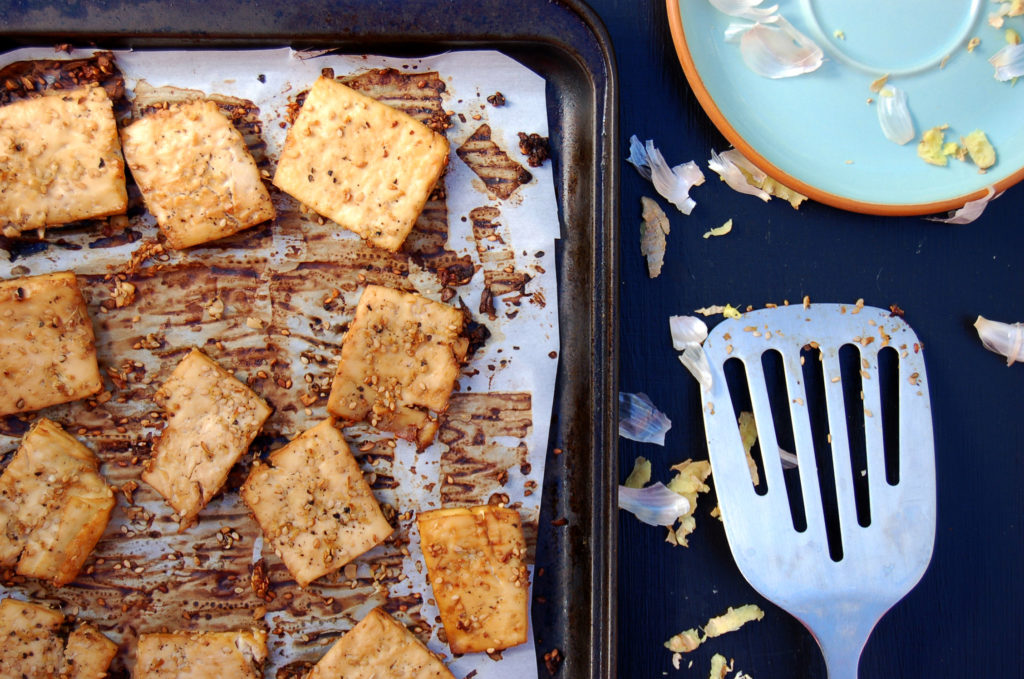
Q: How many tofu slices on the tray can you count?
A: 12